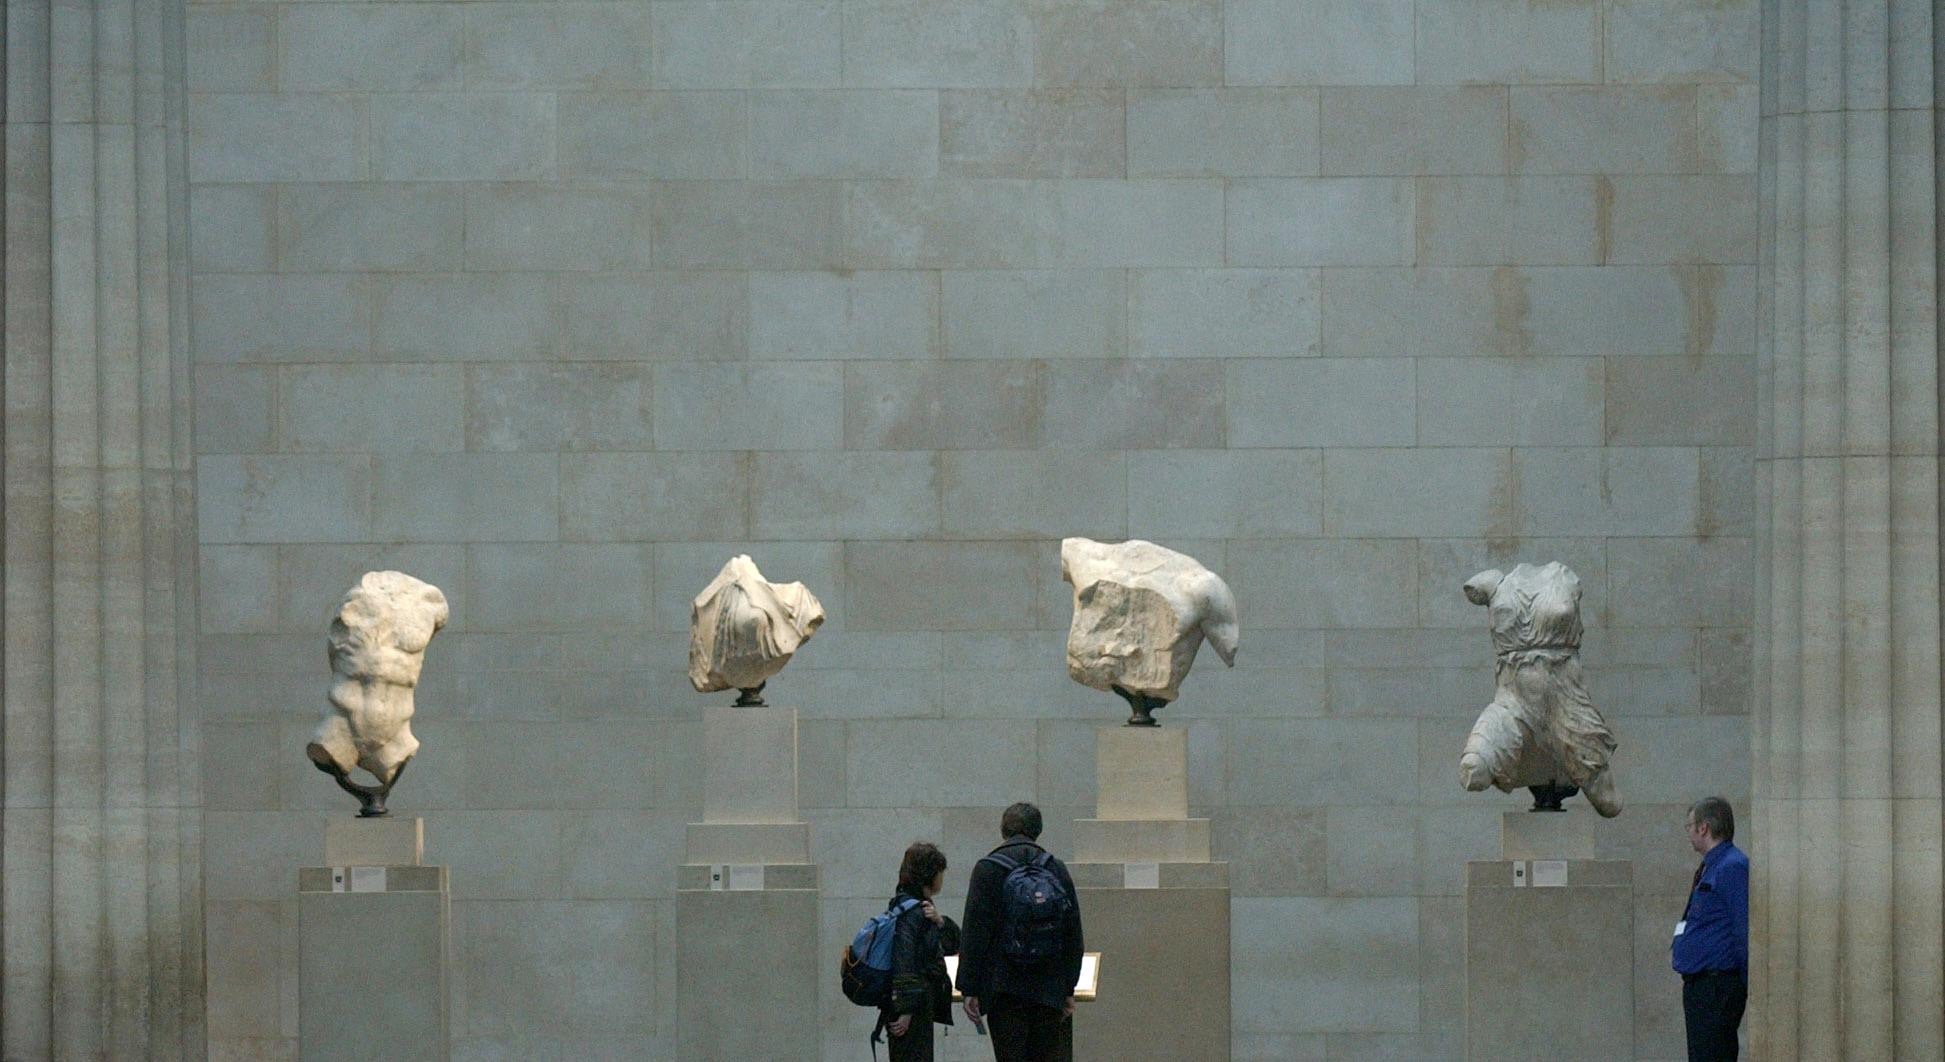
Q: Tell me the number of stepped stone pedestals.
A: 4